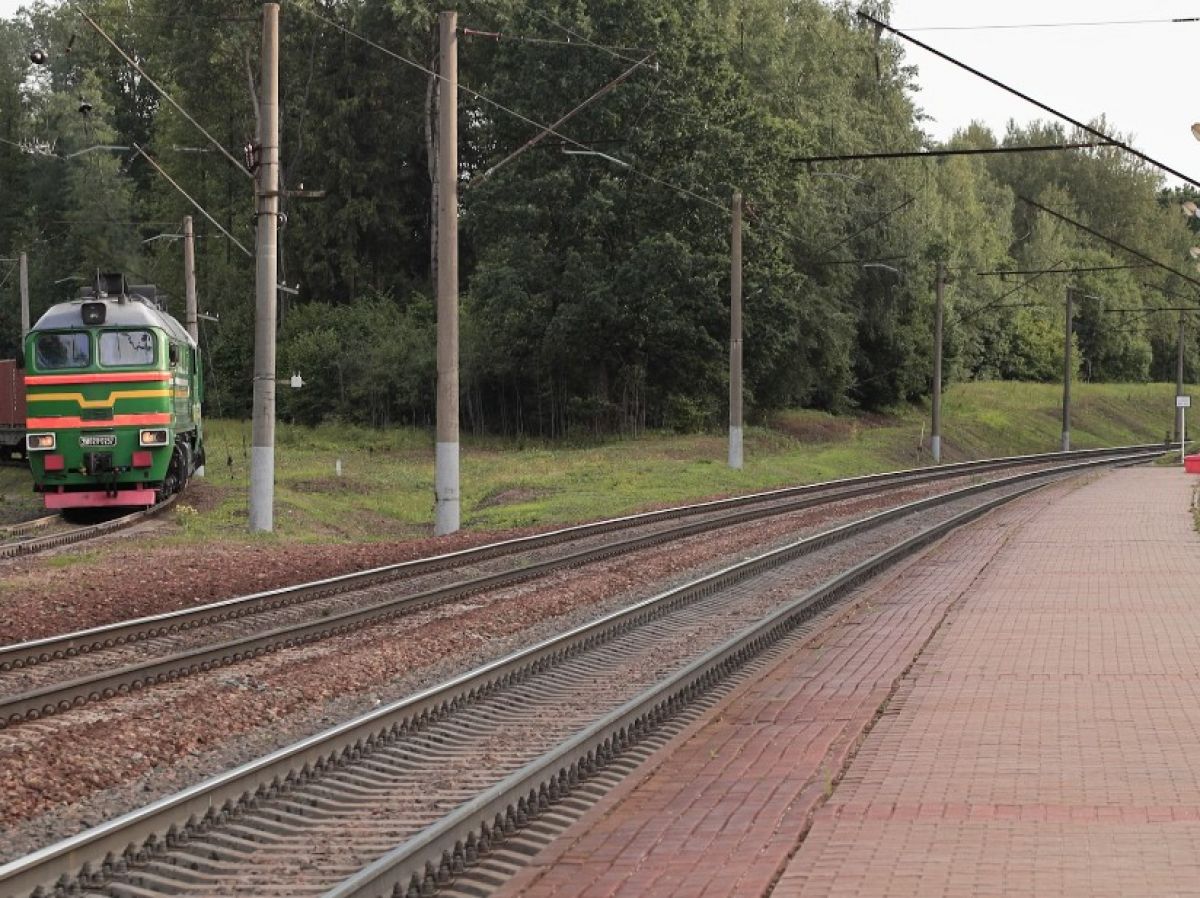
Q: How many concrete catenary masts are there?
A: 8